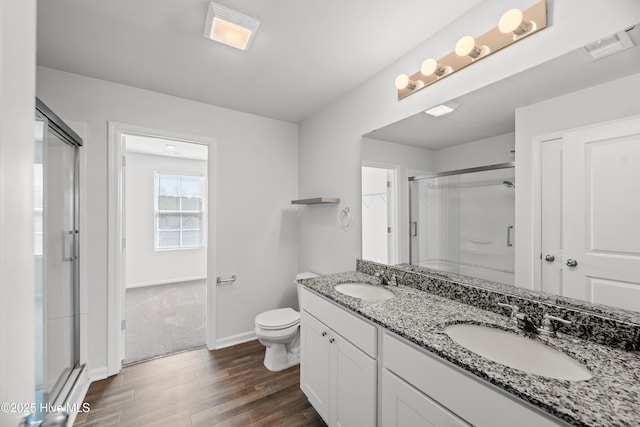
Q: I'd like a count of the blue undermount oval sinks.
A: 0